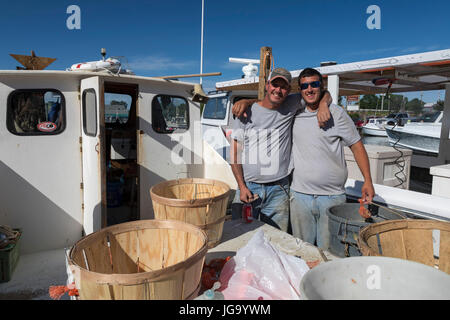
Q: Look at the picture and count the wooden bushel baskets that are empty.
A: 3